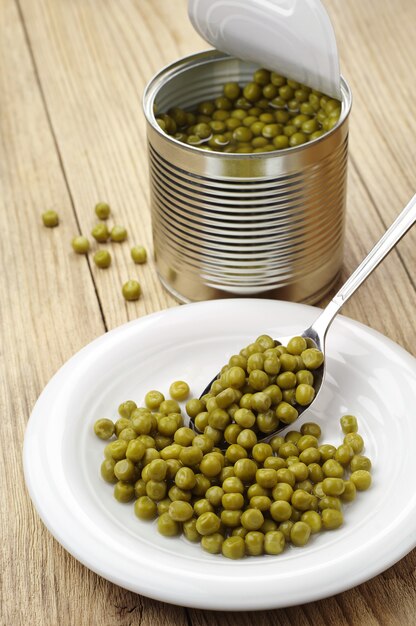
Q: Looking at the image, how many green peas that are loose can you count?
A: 8